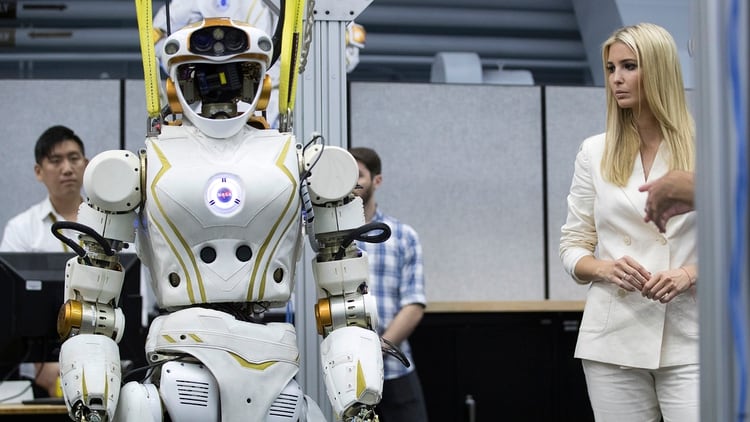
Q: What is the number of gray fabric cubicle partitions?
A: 4